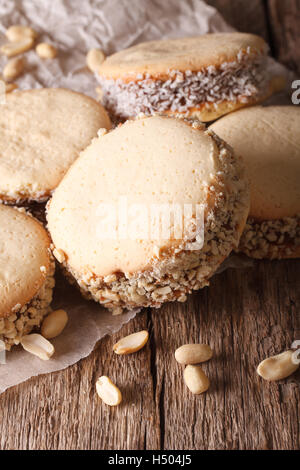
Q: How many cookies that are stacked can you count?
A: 5